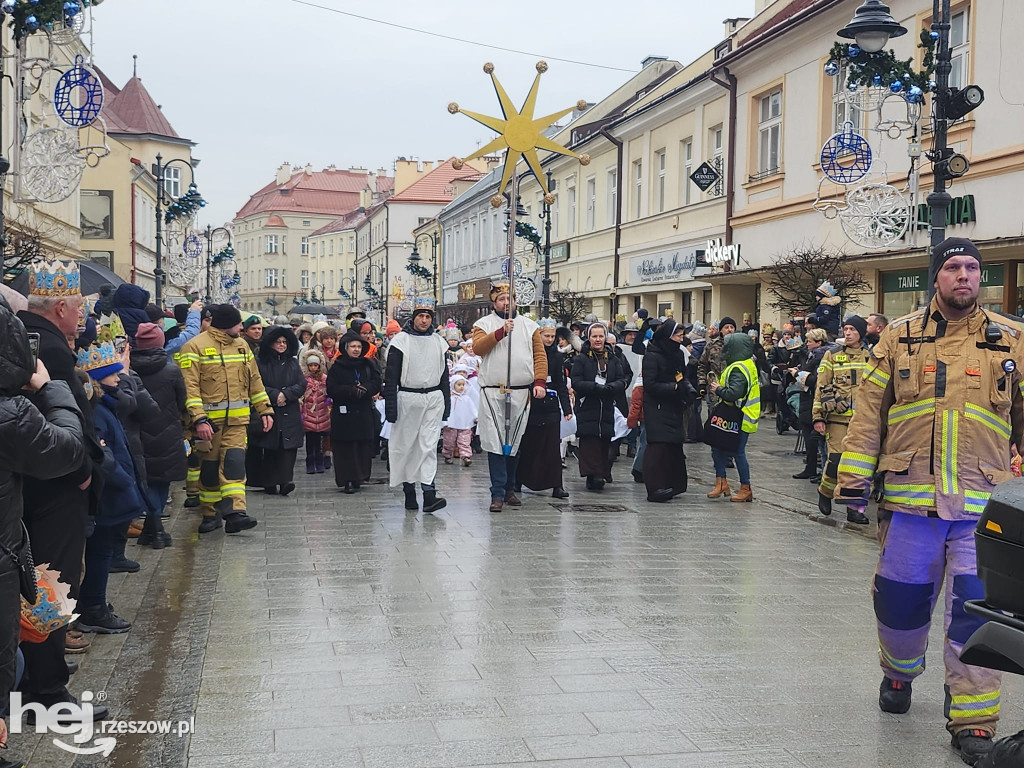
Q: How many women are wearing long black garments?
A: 5